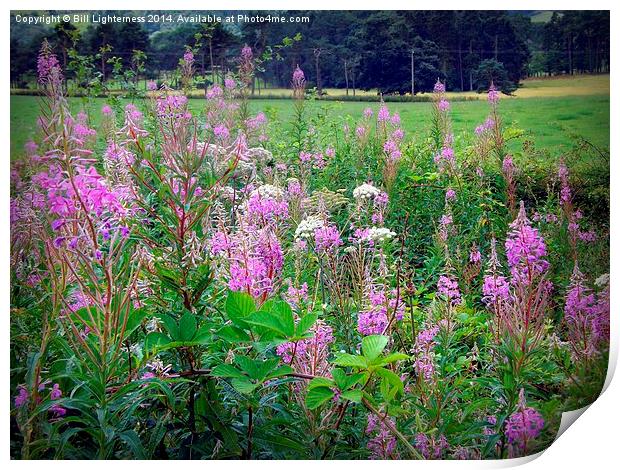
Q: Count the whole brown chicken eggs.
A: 0